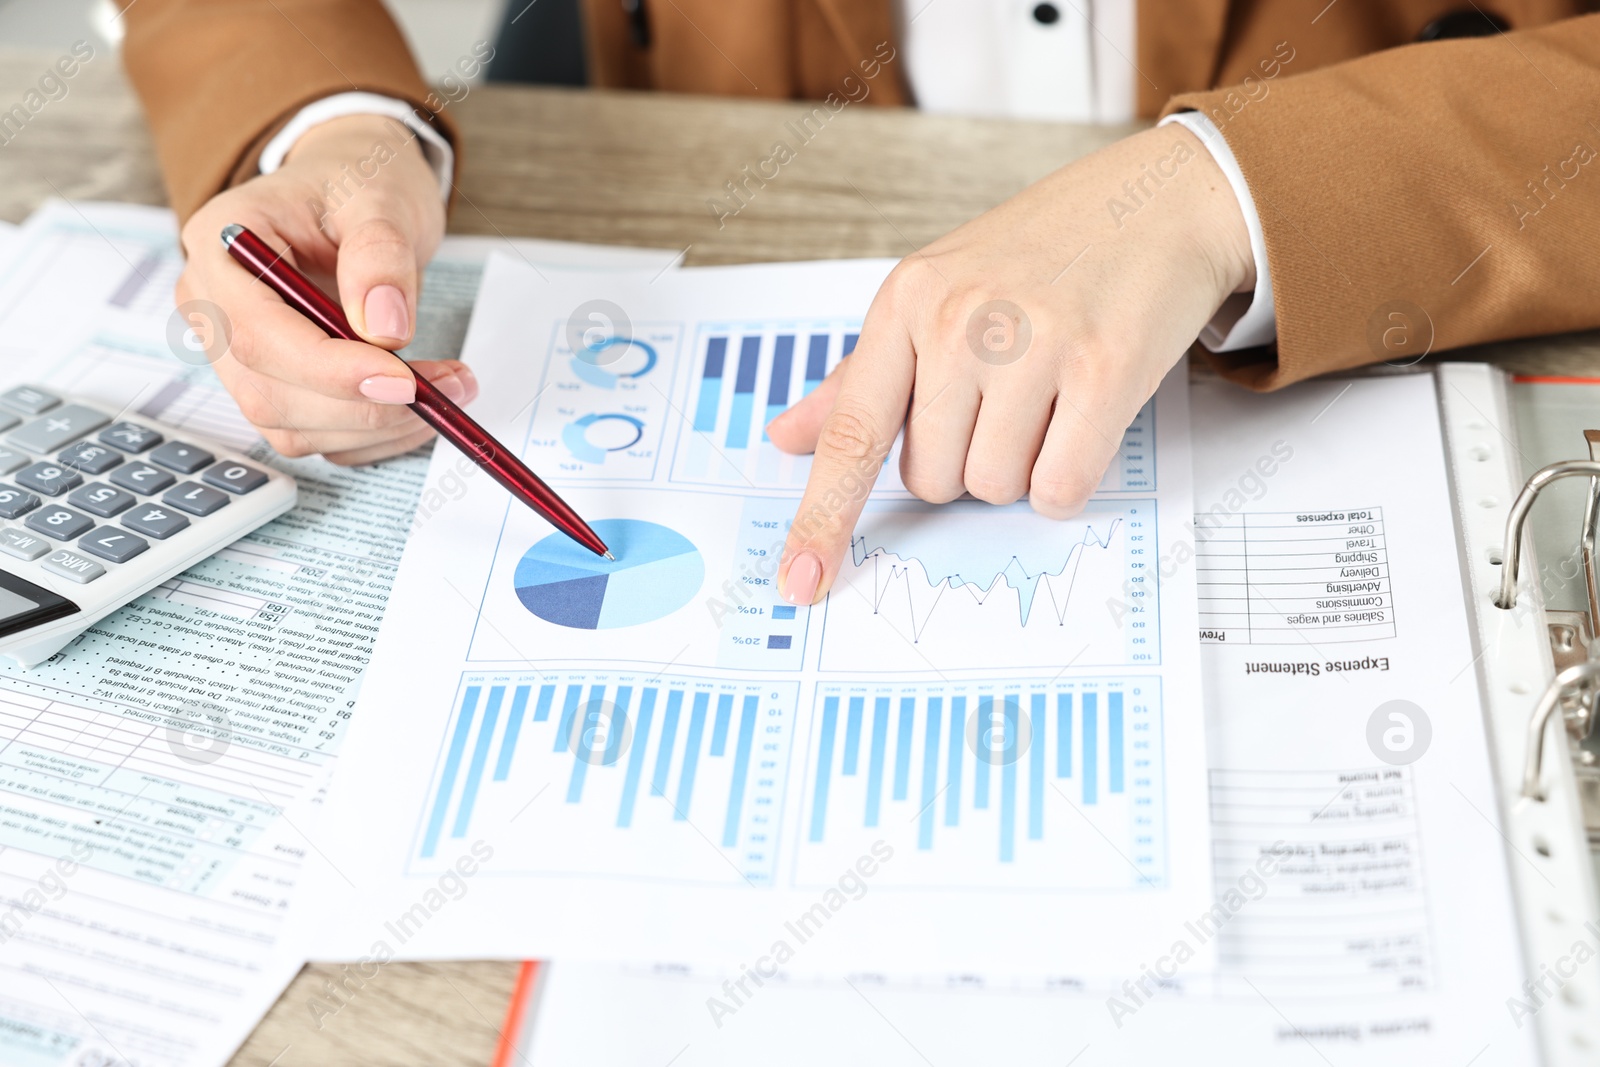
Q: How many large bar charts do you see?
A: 3